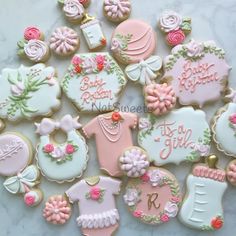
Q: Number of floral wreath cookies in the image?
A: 1